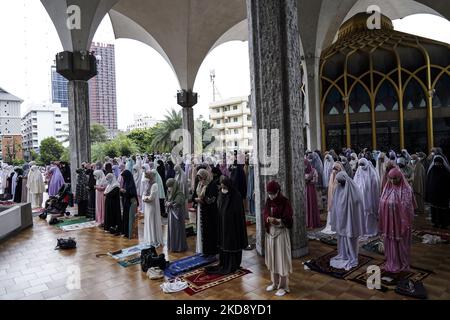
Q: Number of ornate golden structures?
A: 1